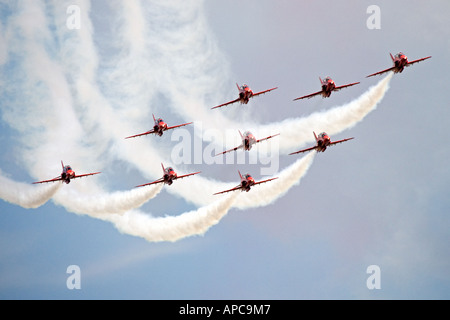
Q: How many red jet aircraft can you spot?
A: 9